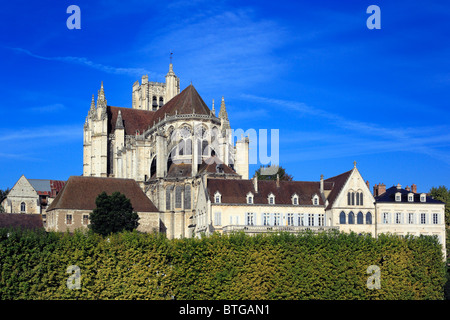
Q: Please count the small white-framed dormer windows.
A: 8